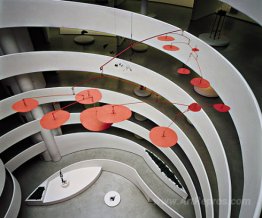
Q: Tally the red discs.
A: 13